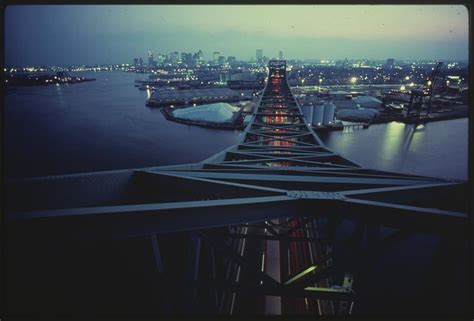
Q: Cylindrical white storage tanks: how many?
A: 3